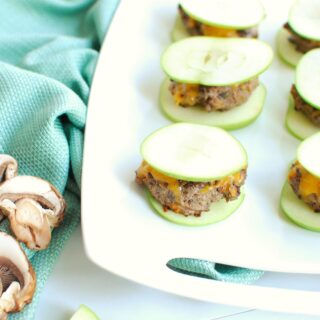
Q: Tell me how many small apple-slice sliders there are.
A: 6